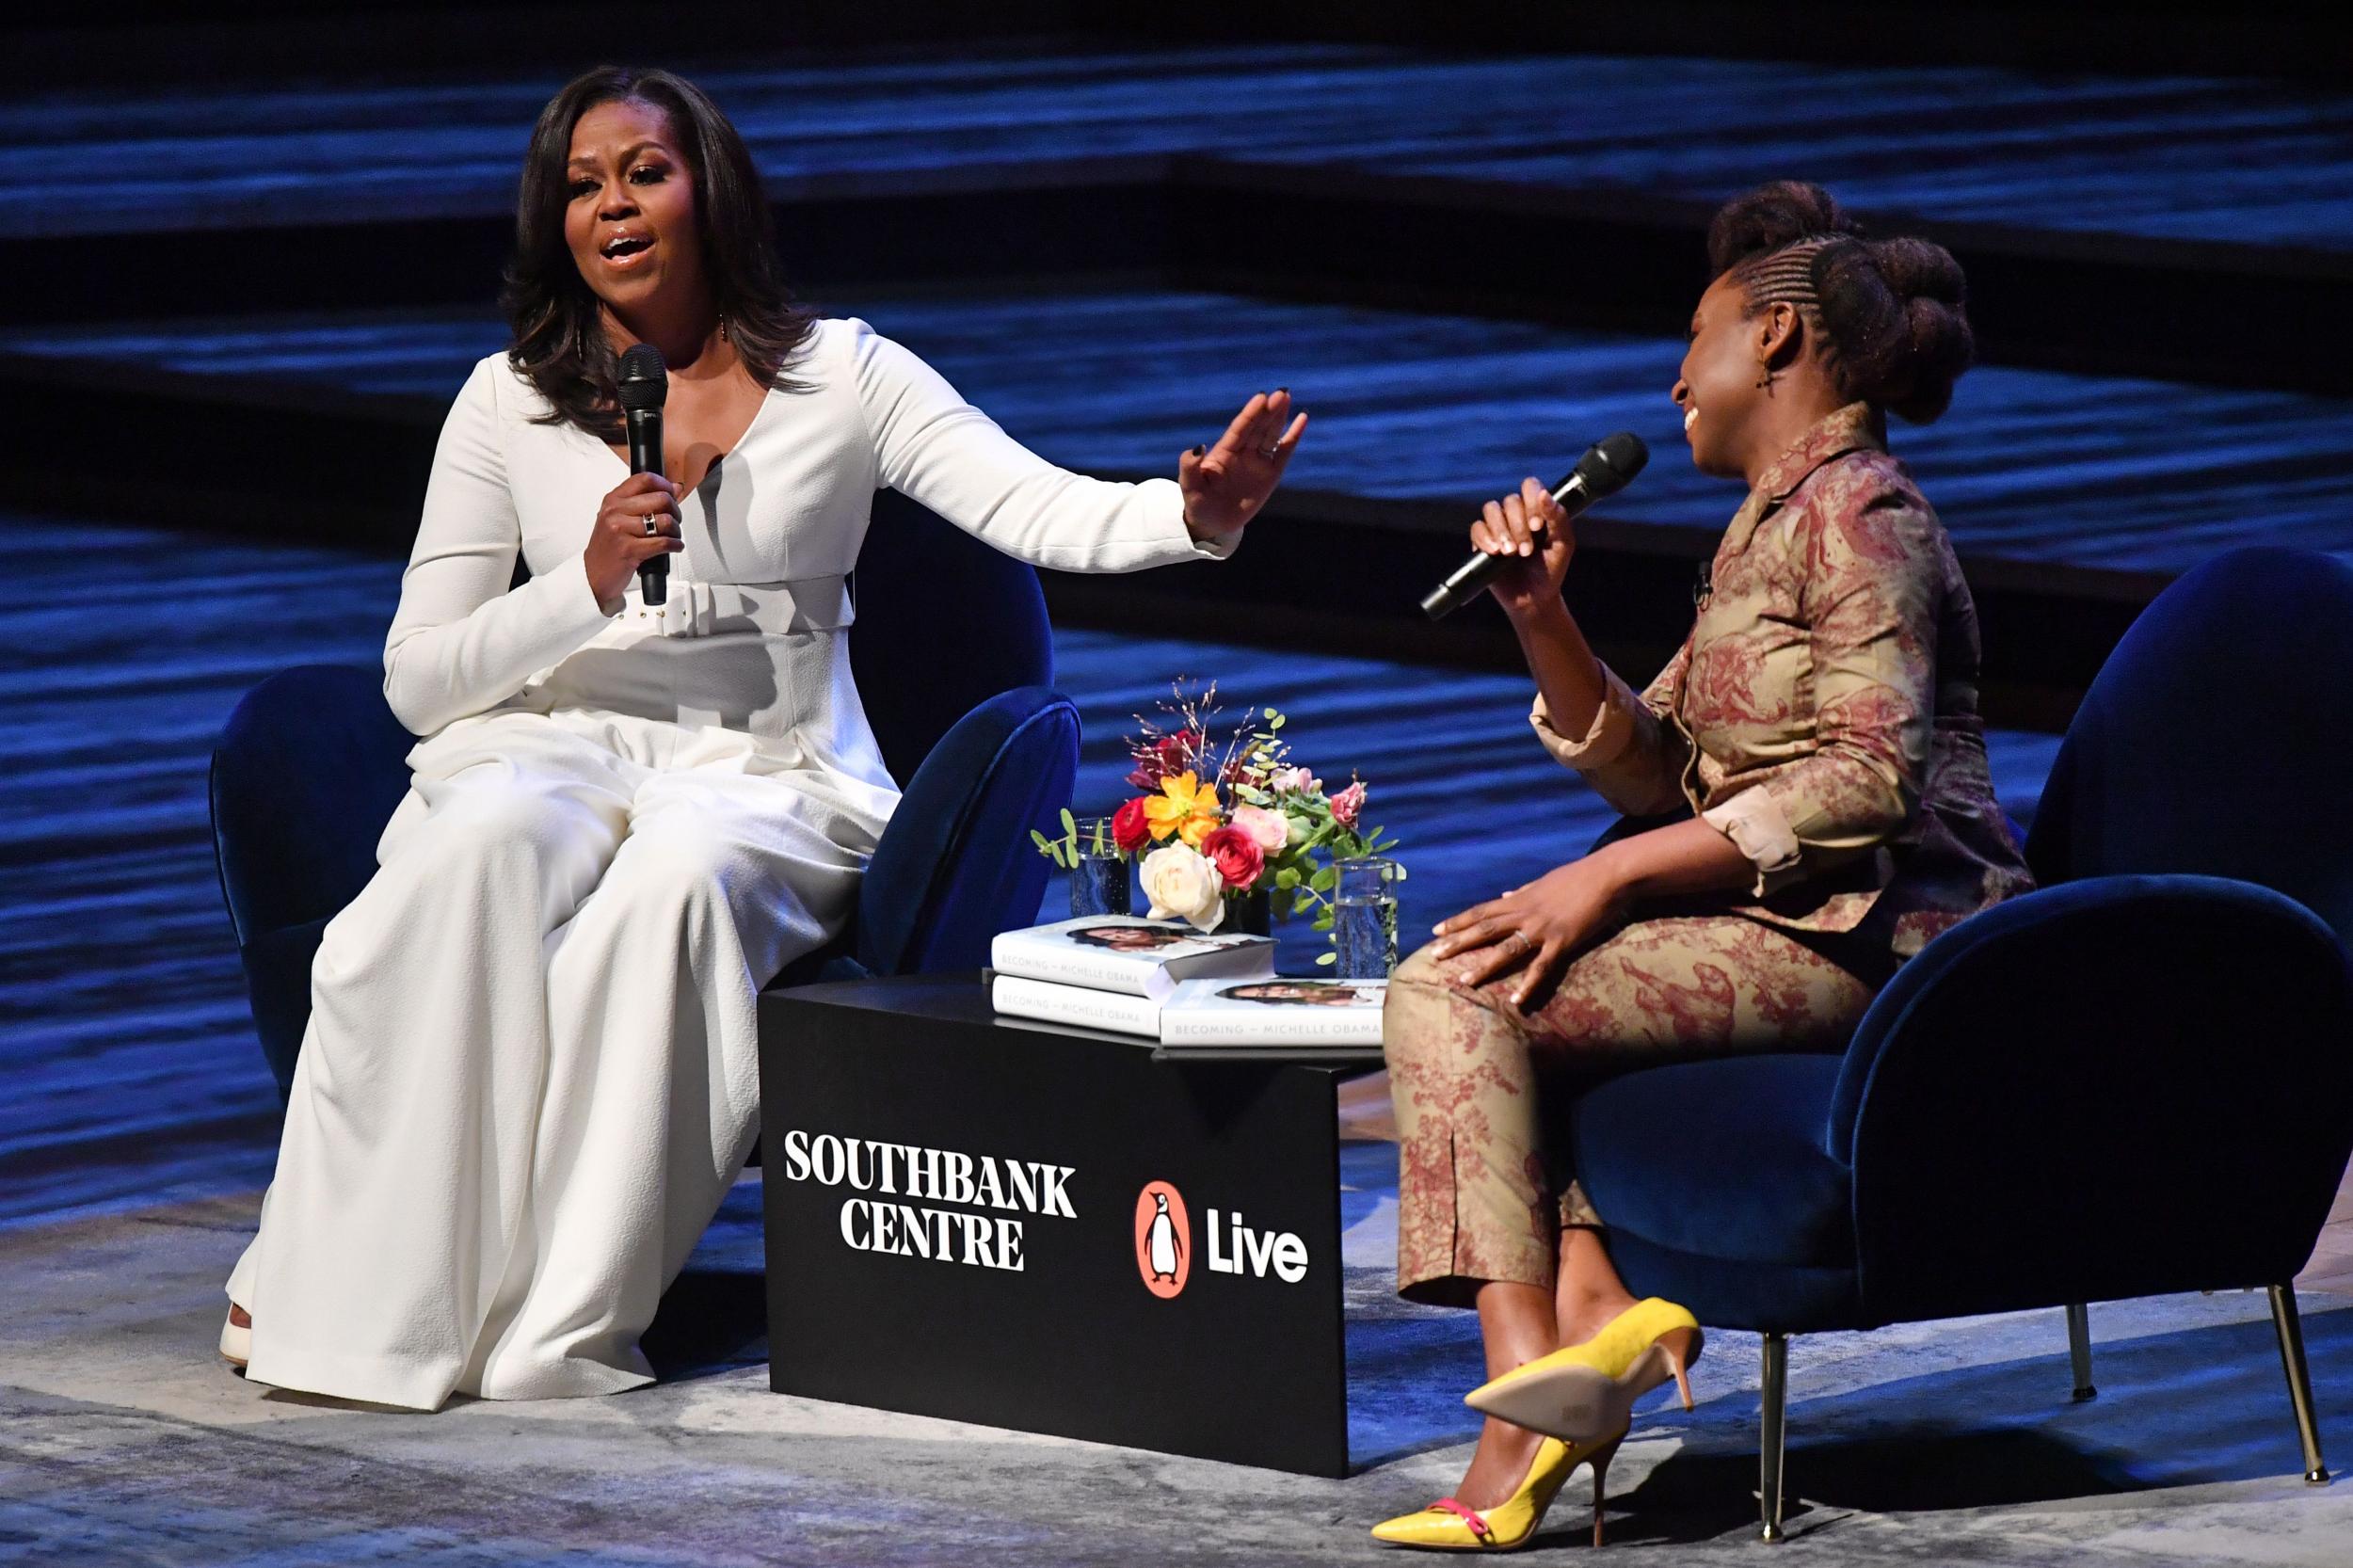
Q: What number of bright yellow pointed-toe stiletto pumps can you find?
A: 2